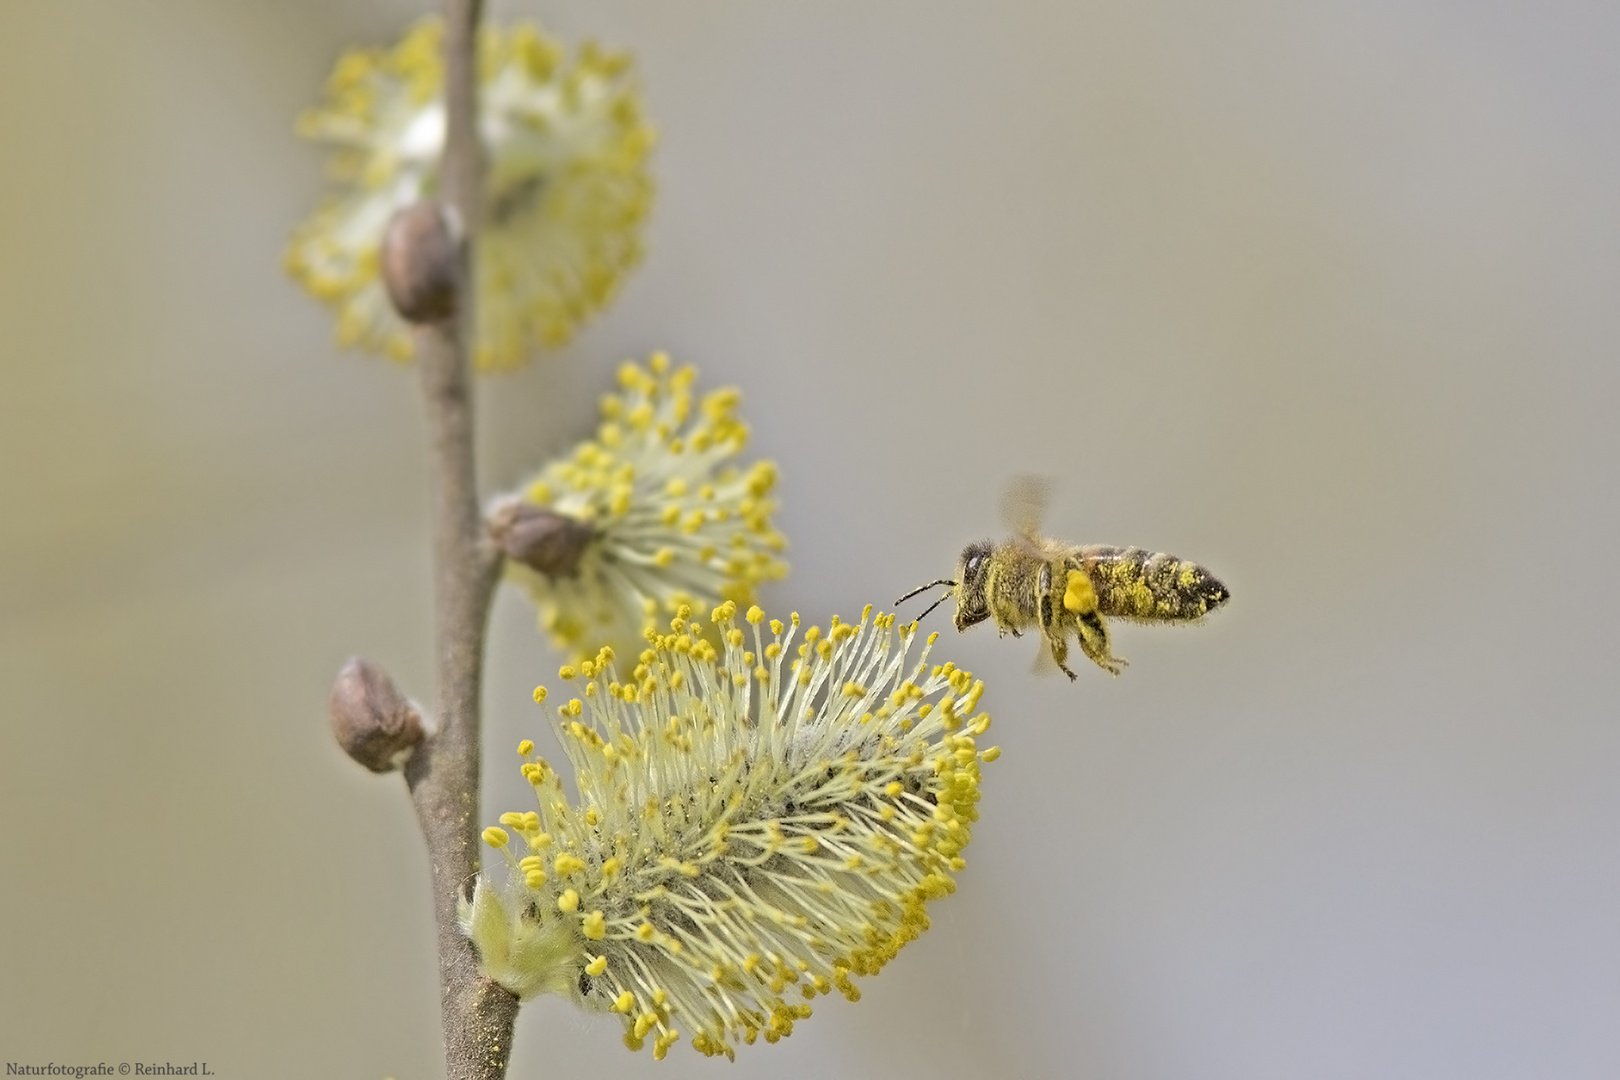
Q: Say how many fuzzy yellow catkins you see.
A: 3